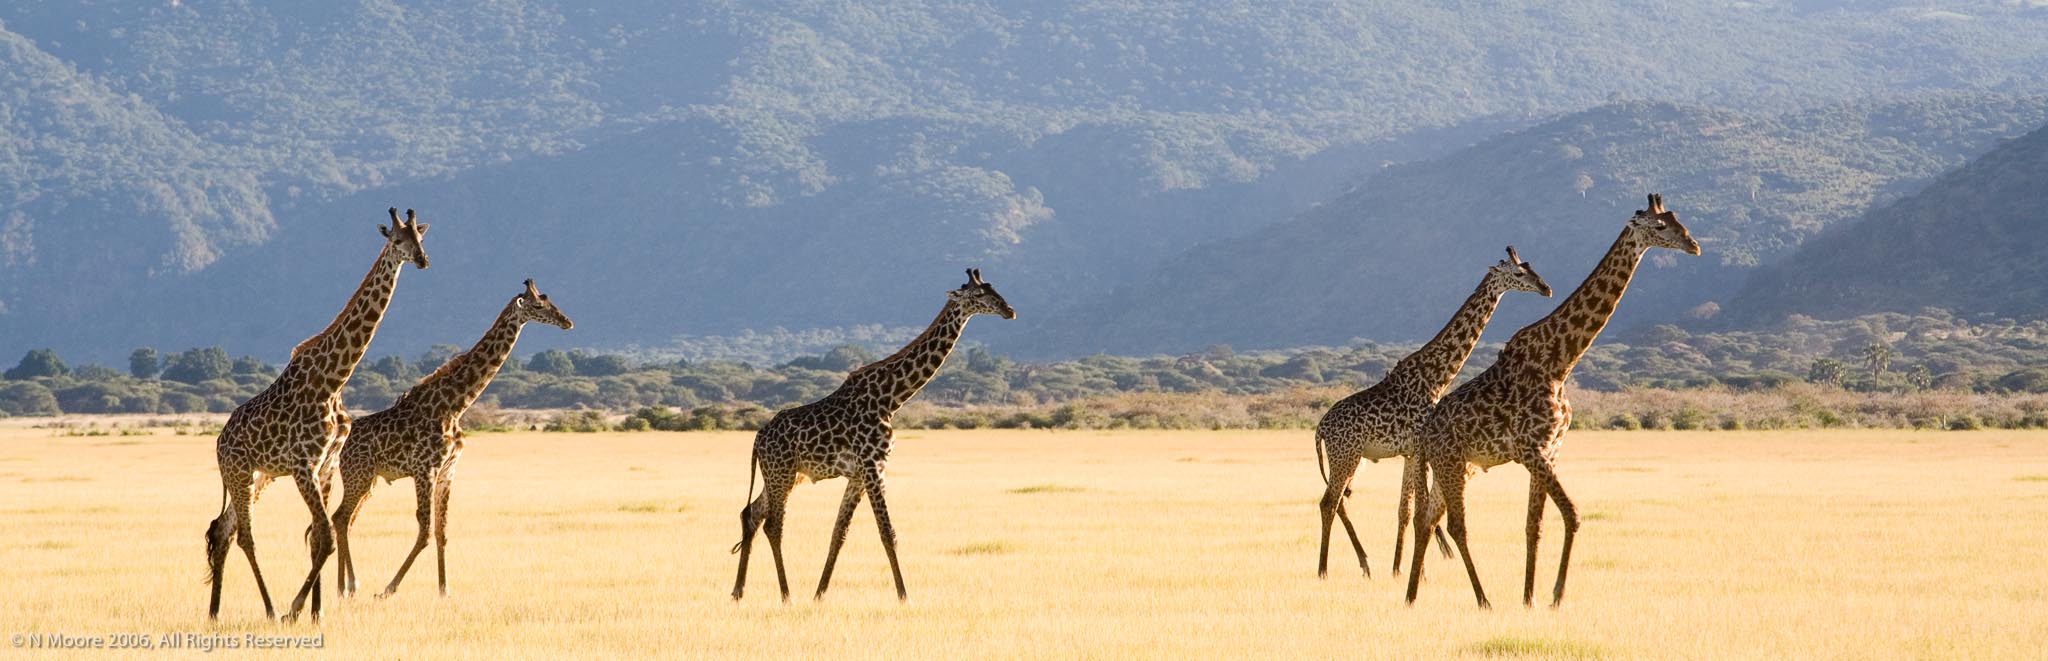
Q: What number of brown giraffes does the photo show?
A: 5